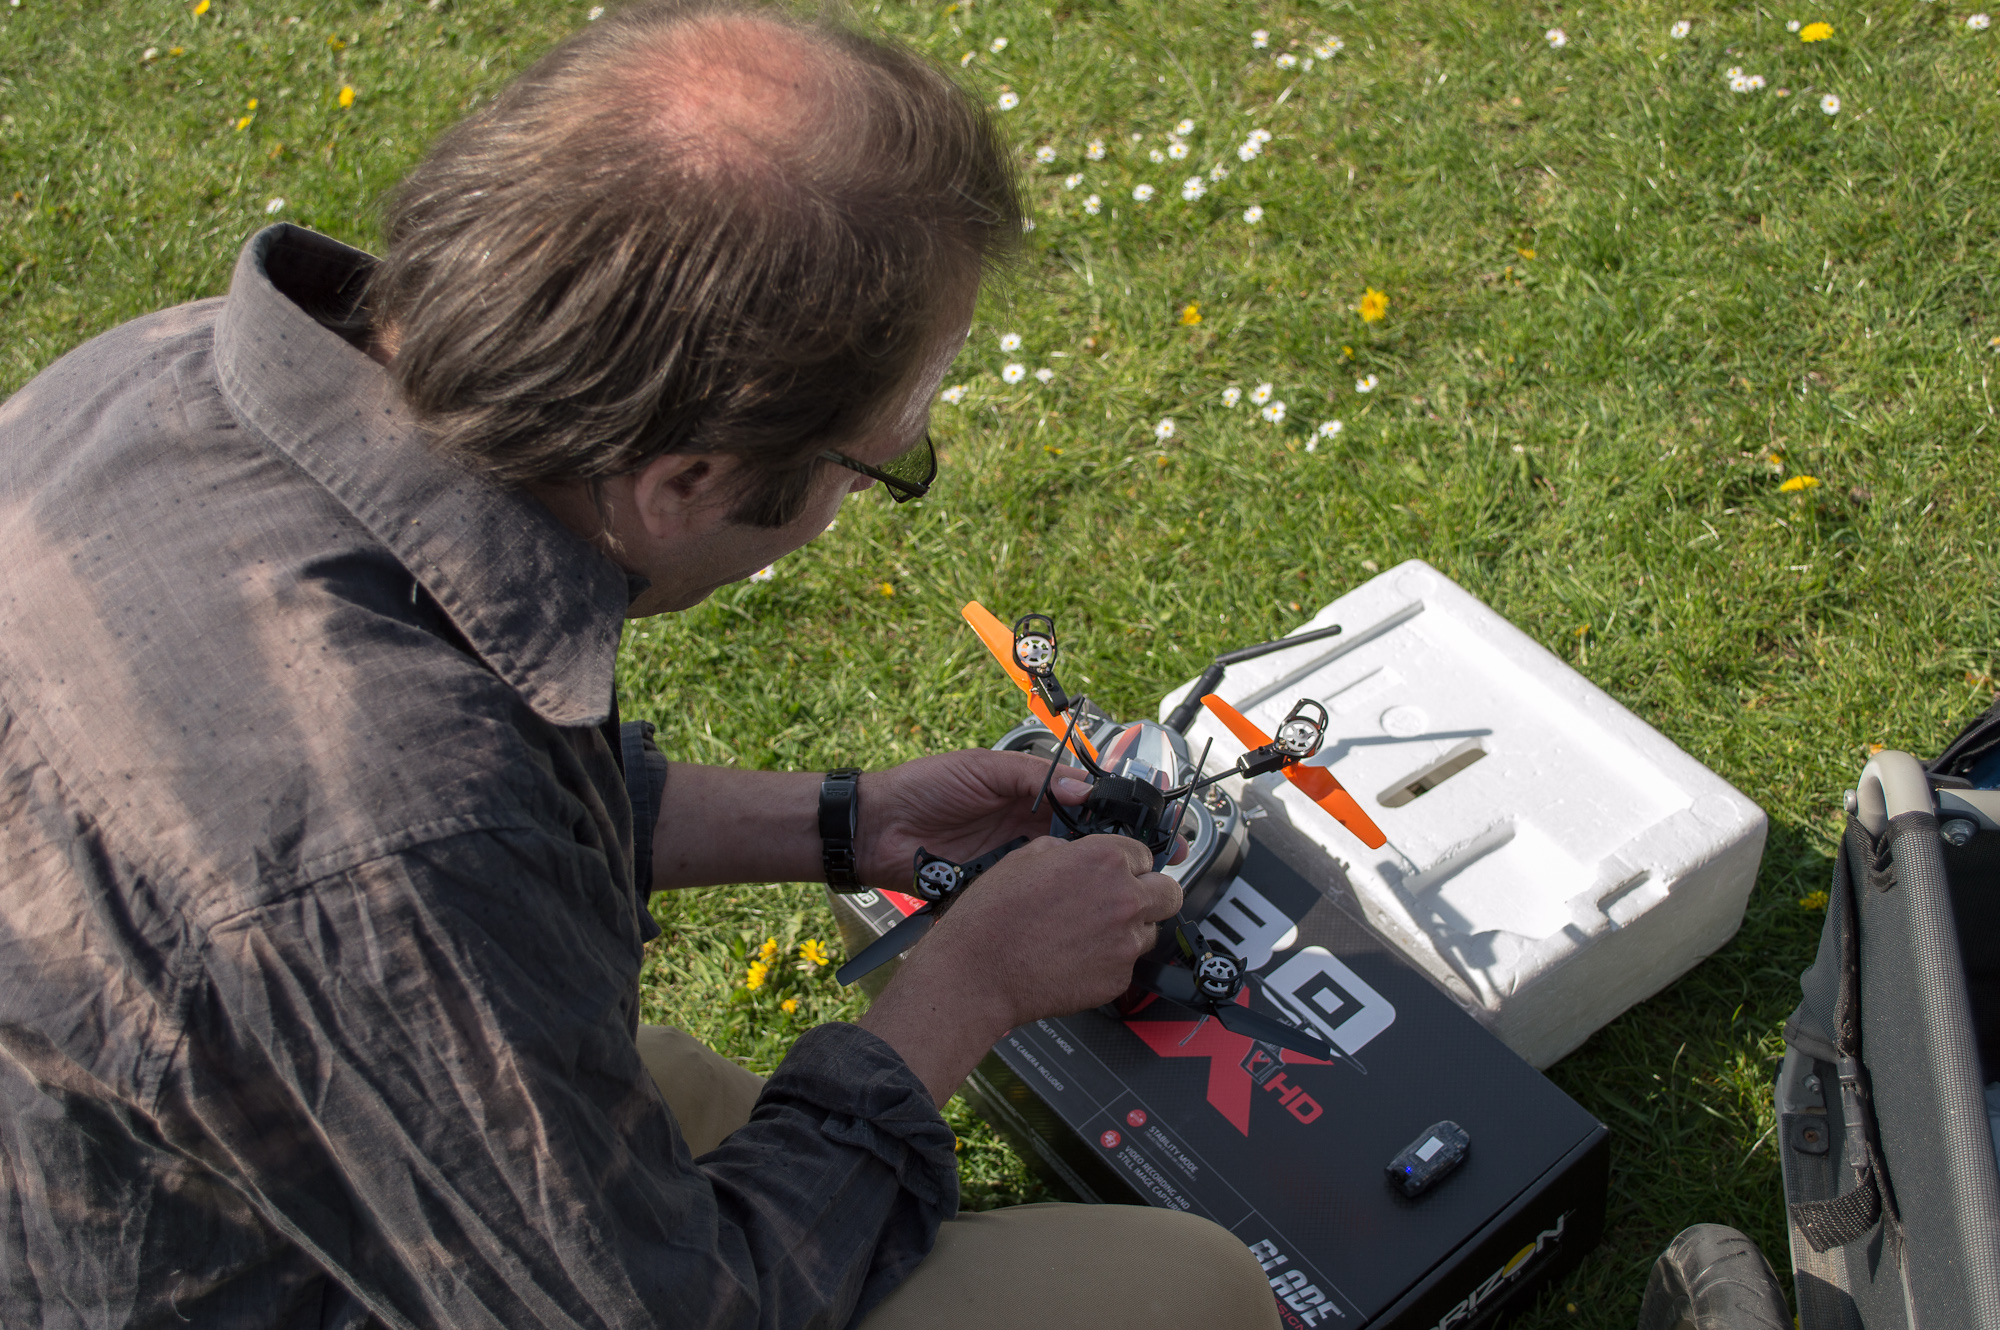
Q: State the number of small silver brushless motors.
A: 4